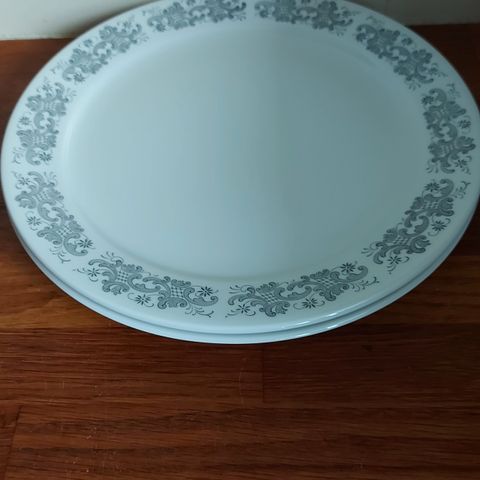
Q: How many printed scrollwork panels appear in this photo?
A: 10